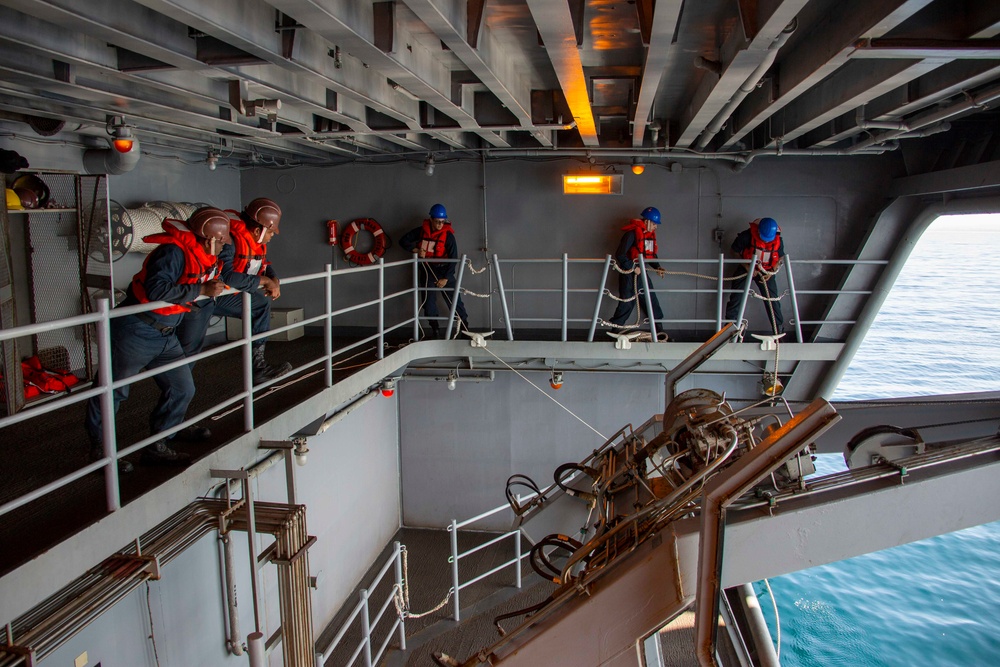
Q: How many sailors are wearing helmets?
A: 5